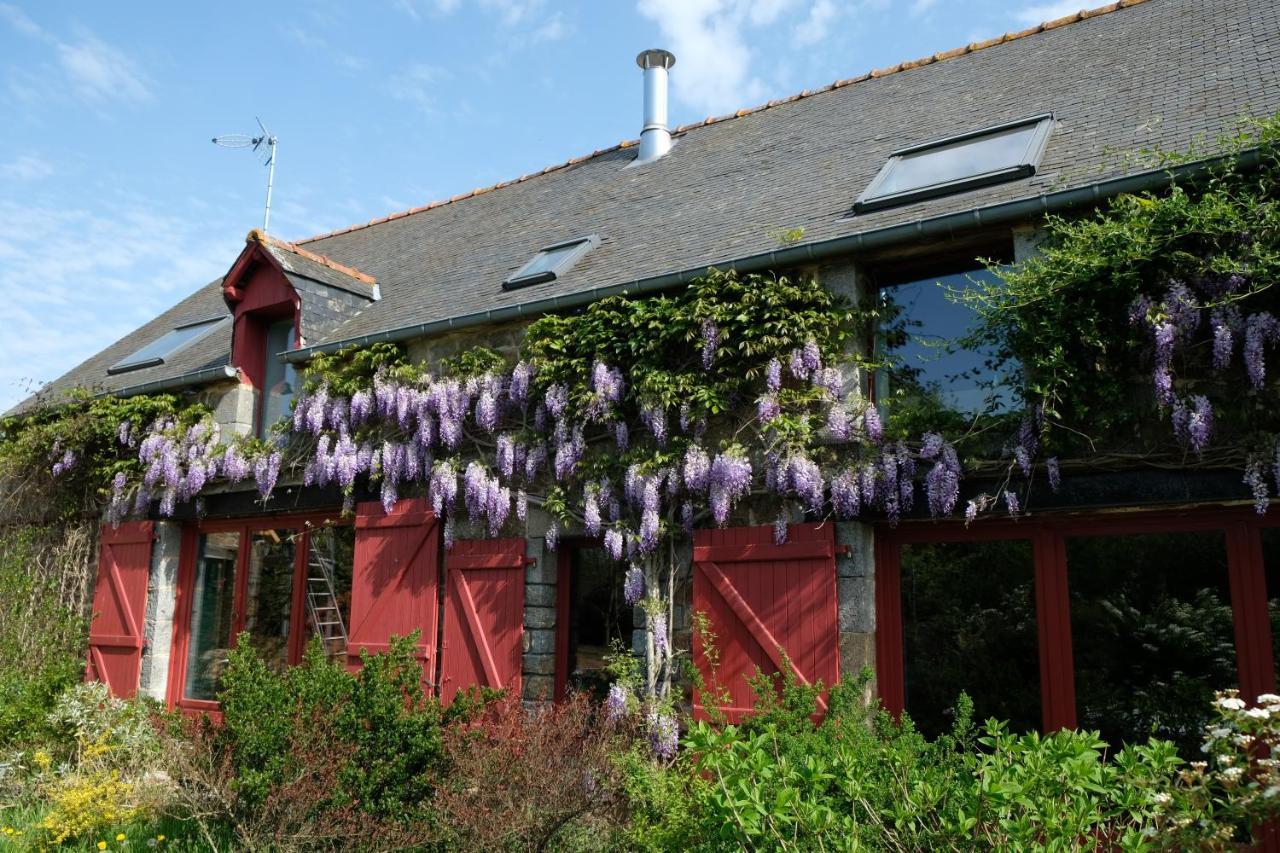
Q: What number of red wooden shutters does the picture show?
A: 4